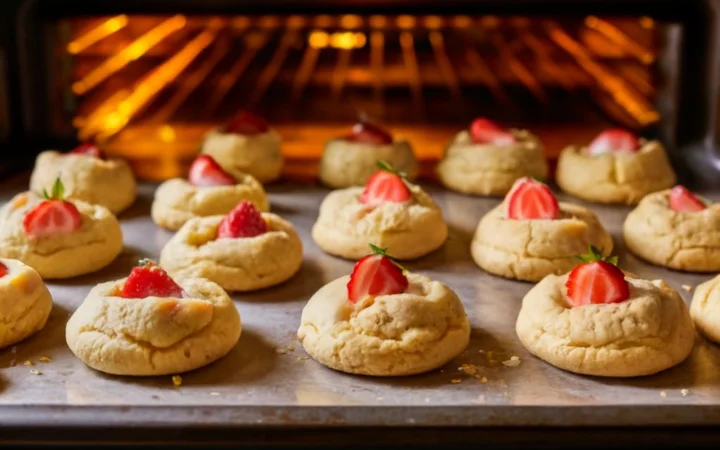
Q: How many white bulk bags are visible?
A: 0